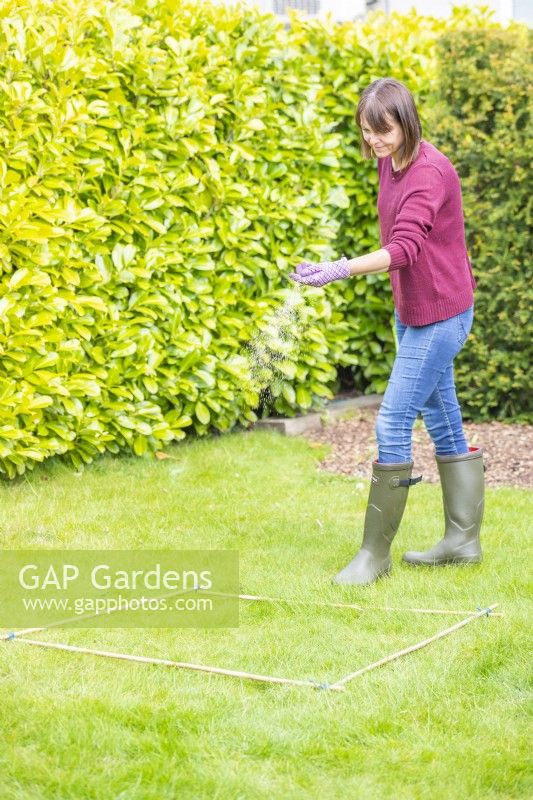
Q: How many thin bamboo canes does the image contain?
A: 4